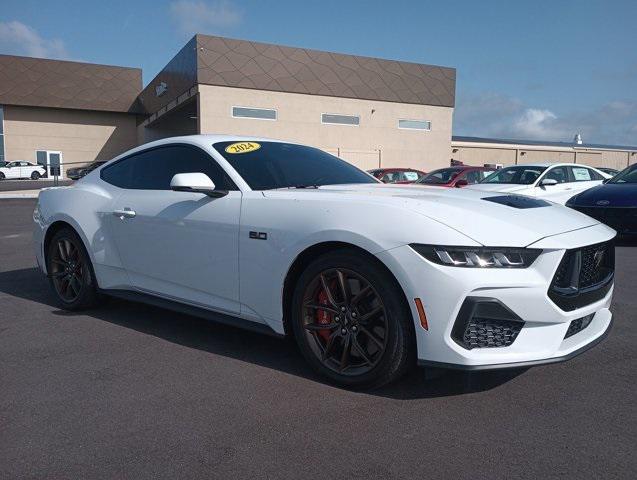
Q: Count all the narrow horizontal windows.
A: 3